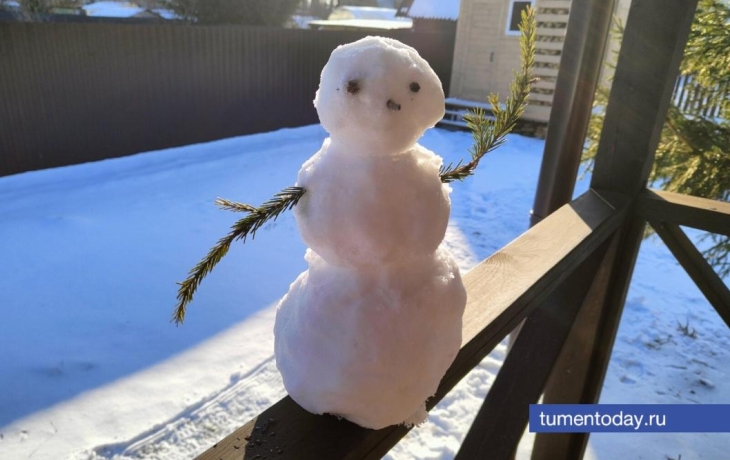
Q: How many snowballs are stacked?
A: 3